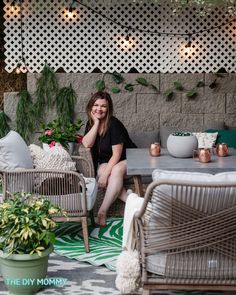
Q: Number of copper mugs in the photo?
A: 3